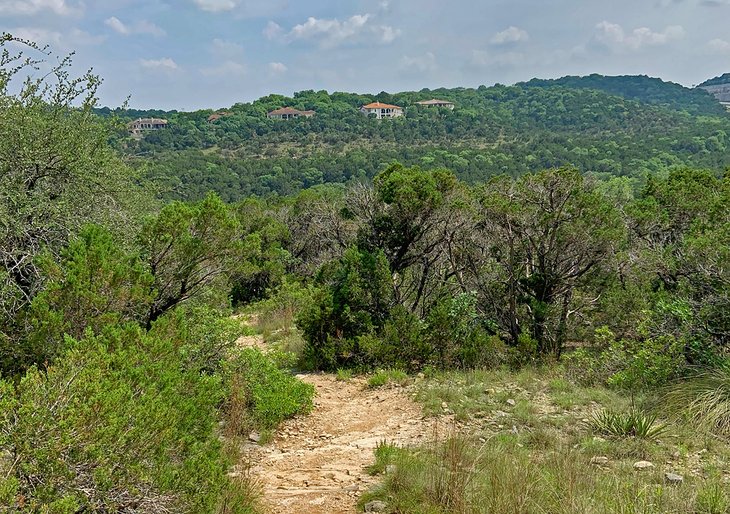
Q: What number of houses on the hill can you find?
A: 5